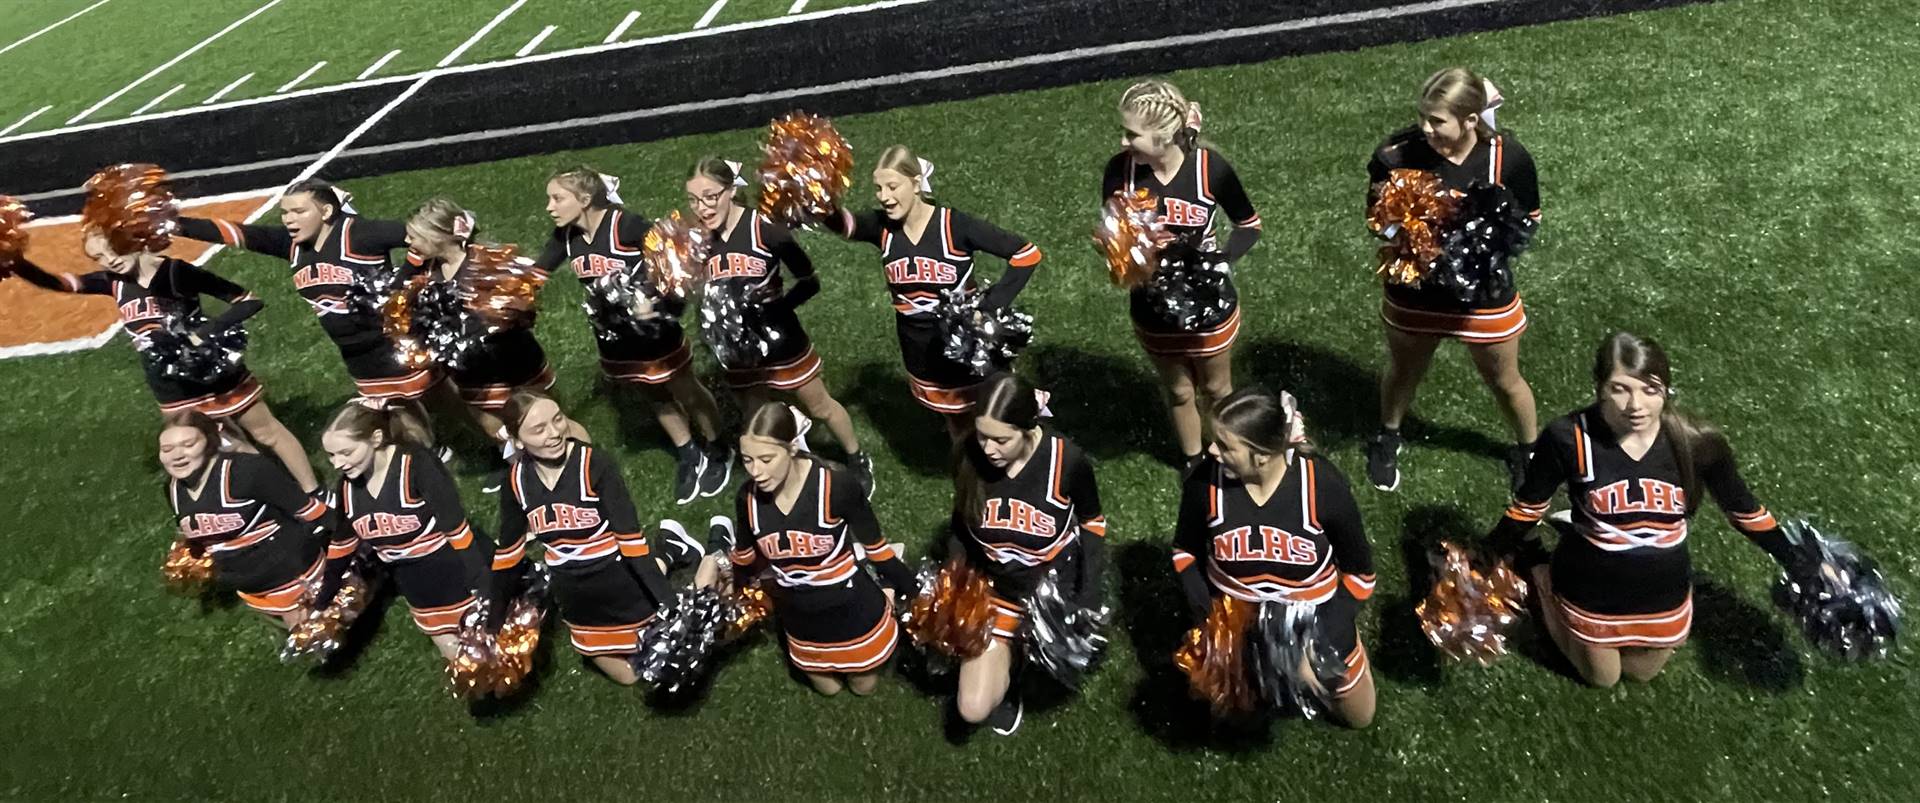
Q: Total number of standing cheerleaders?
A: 8